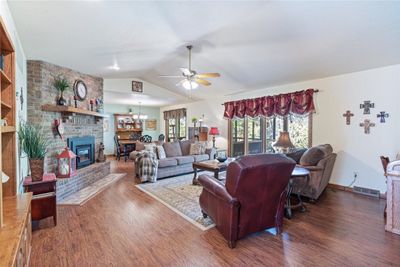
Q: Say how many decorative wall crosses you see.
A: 4